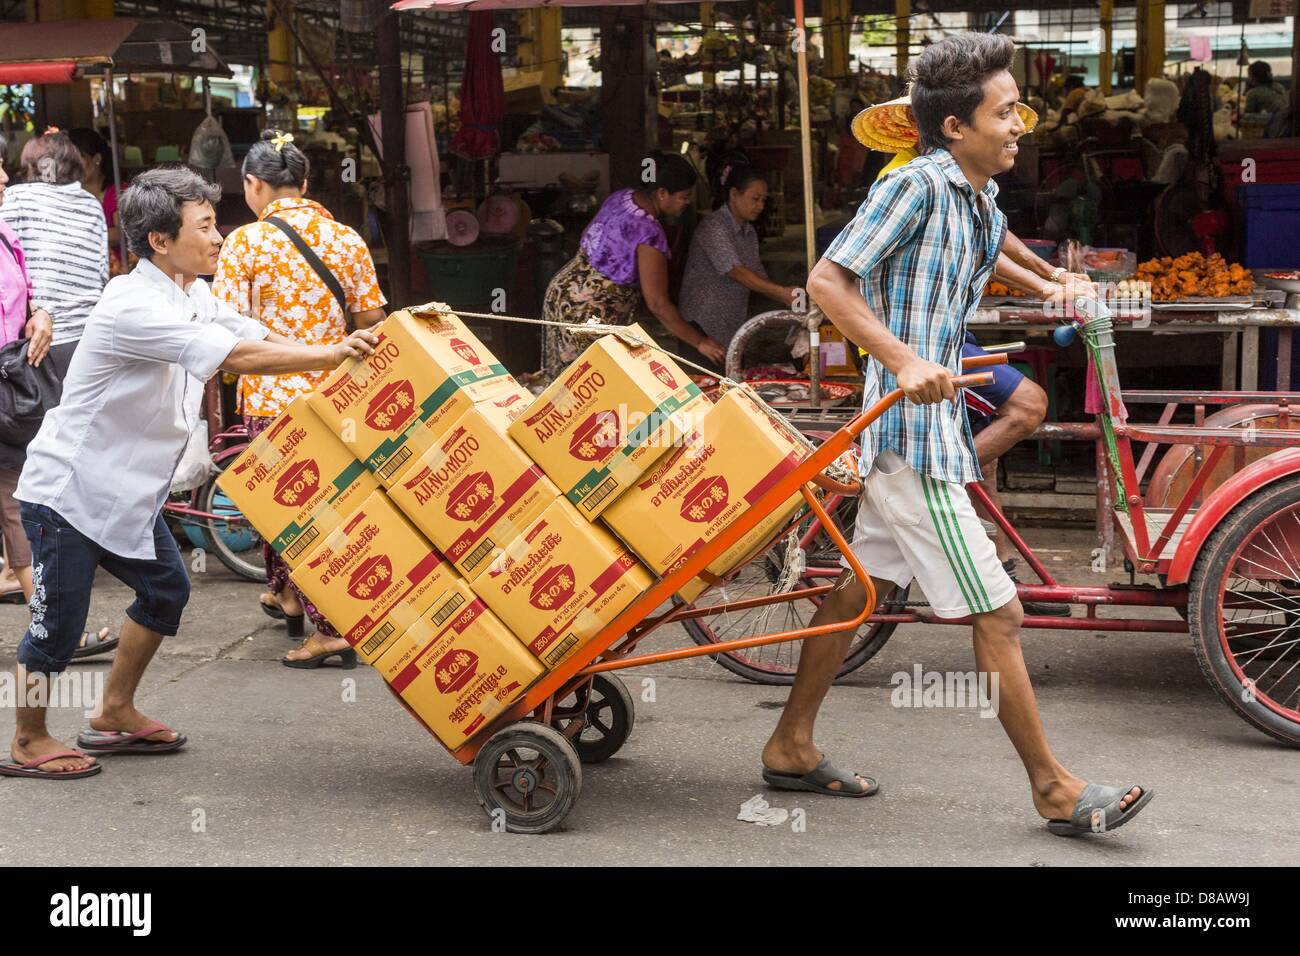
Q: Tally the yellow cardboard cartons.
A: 8